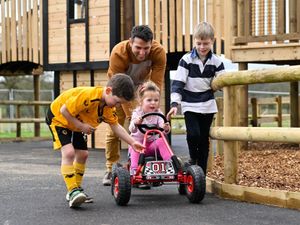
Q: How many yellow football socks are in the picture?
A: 2